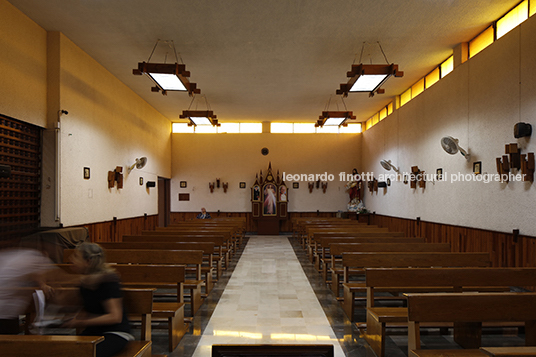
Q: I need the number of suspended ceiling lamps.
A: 4